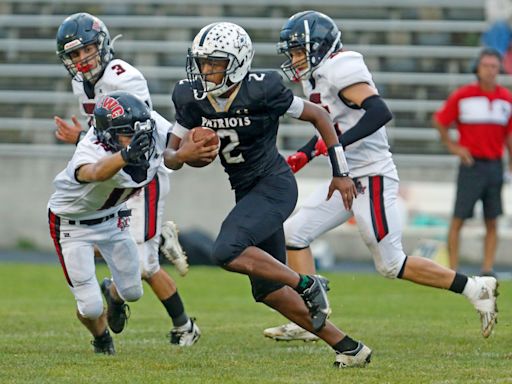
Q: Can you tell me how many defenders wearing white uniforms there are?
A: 3